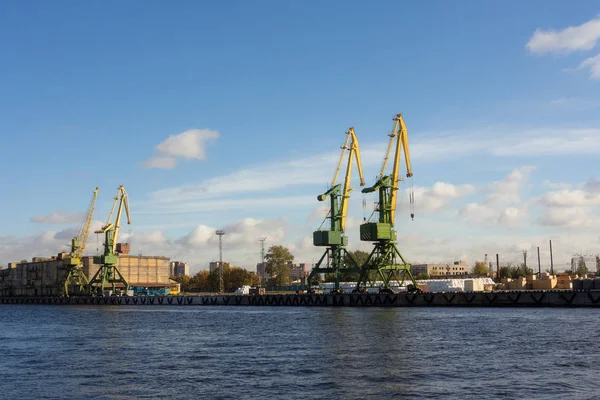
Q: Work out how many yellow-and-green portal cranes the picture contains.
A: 4